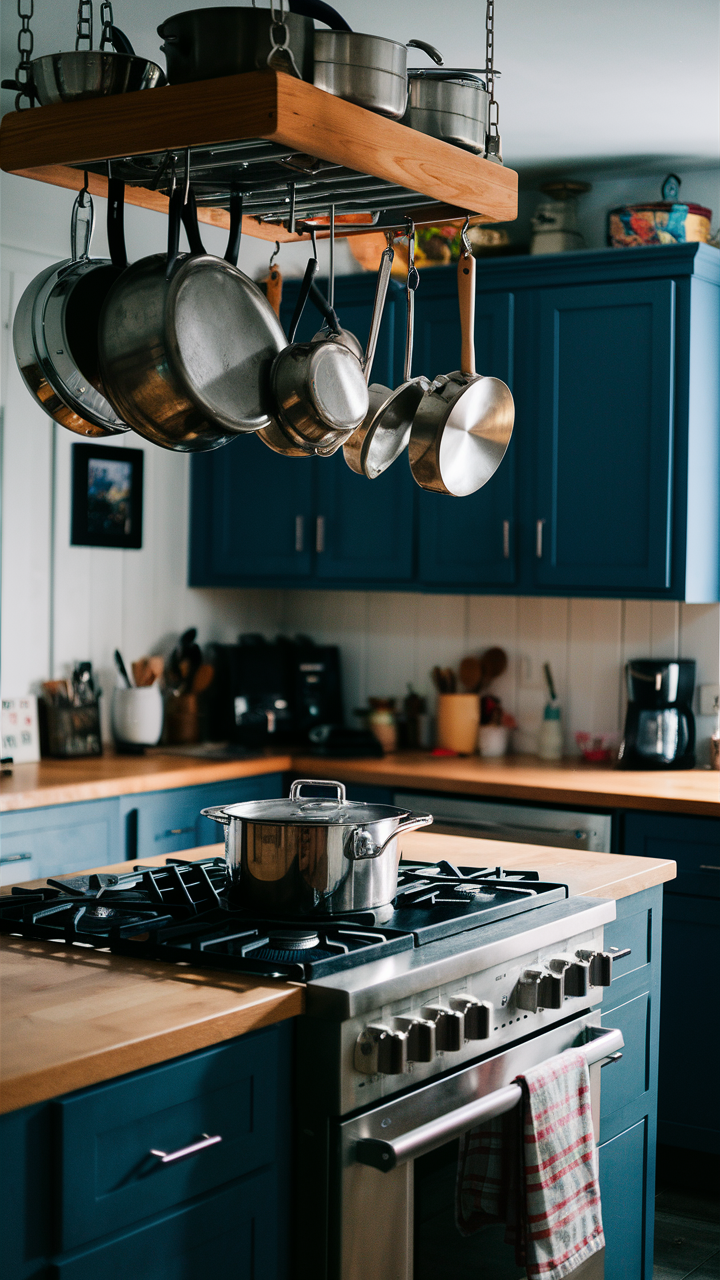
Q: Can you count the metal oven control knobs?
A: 7